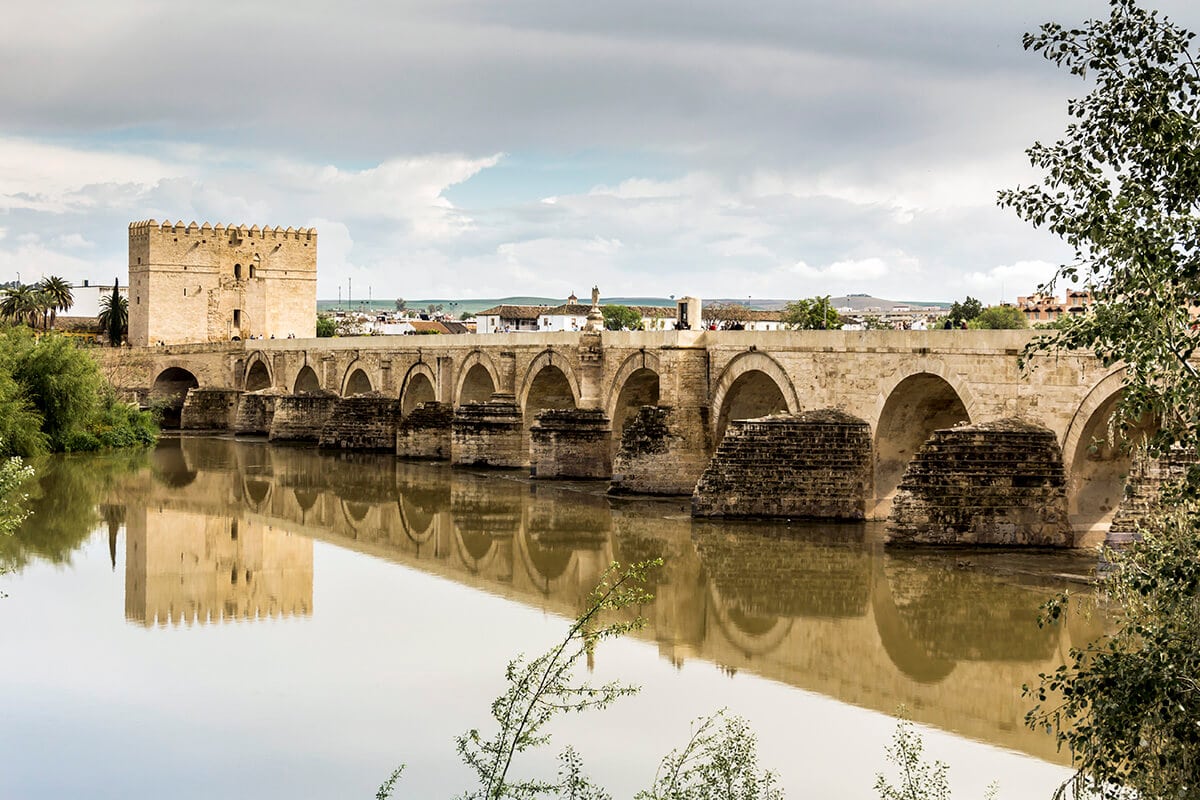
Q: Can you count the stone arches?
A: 11